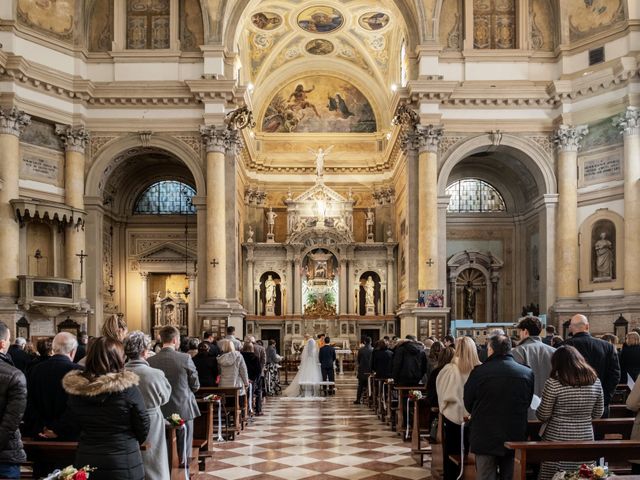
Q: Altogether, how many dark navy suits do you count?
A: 1